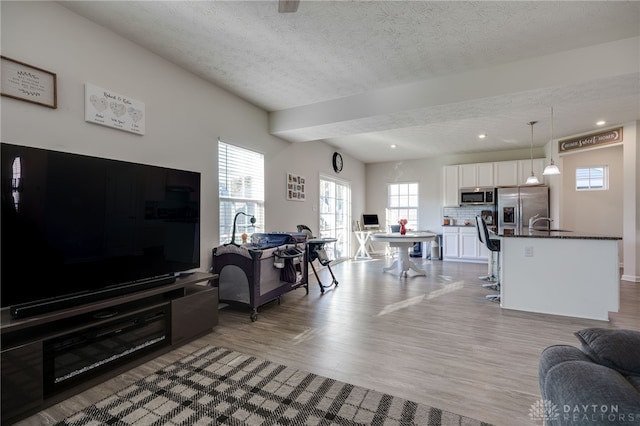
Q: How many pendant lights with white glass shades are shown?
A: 2